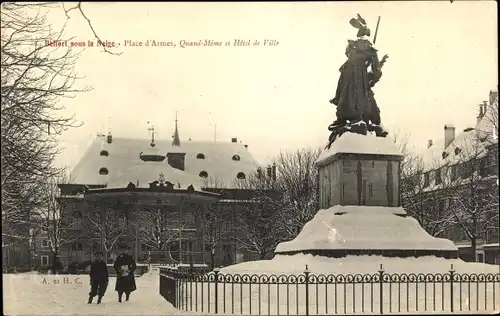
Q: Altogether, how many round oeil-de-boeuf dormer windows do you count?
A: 6